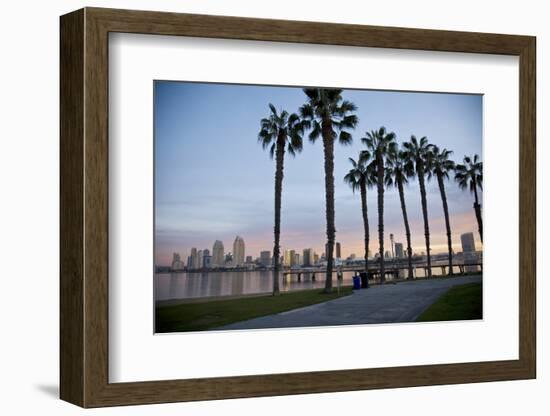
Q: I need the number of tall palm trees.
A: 8